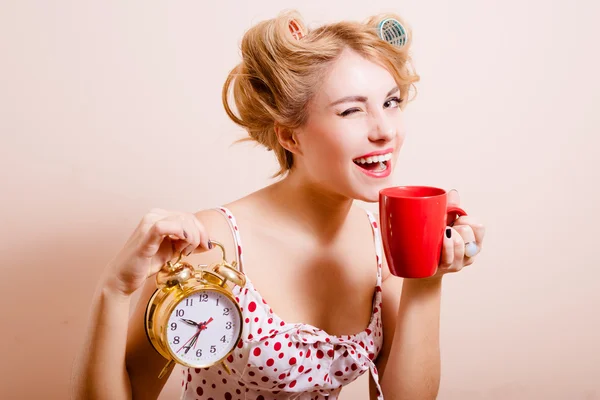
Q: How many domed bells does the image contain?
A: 2